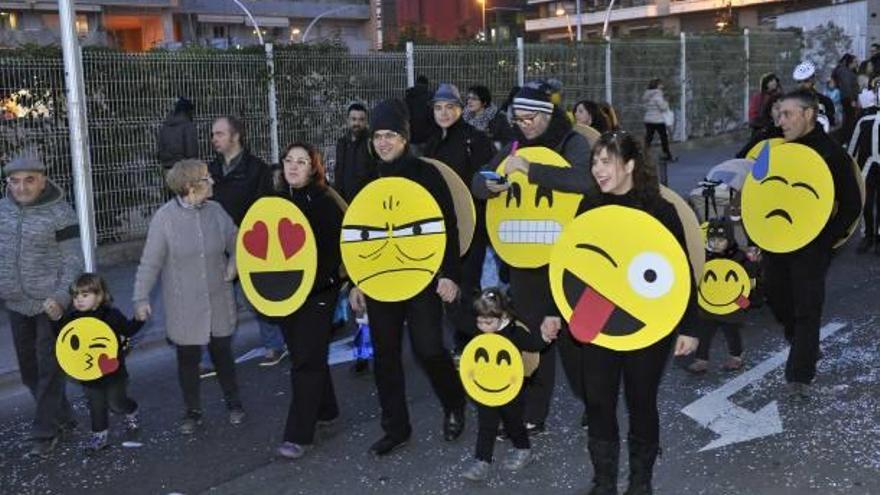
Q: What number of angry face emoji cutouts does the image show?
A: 1